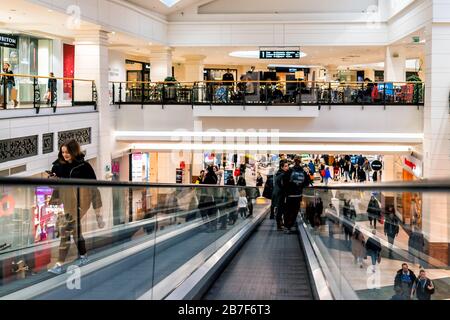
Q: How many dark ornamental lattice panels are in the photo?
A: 3